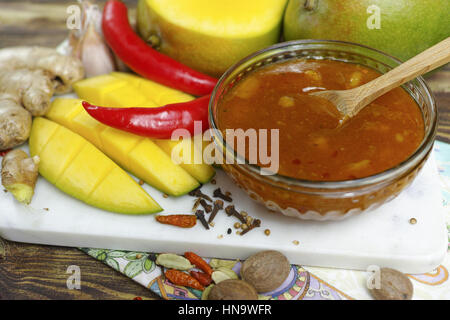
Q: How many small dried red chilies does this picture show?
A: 4